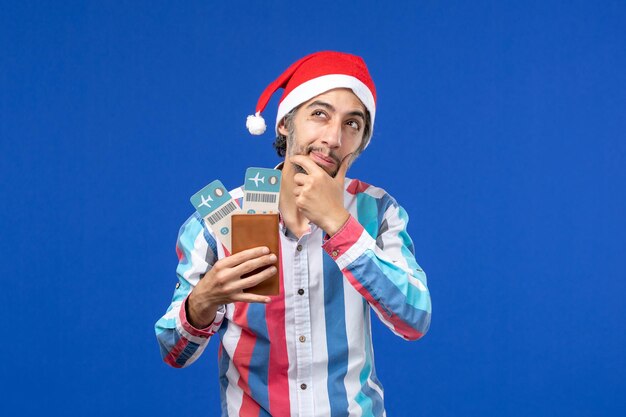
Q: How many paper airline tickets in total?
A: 2